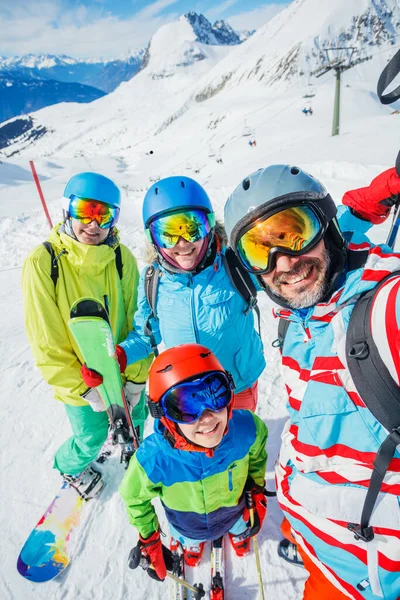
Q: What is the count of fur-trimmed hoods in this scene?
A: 1